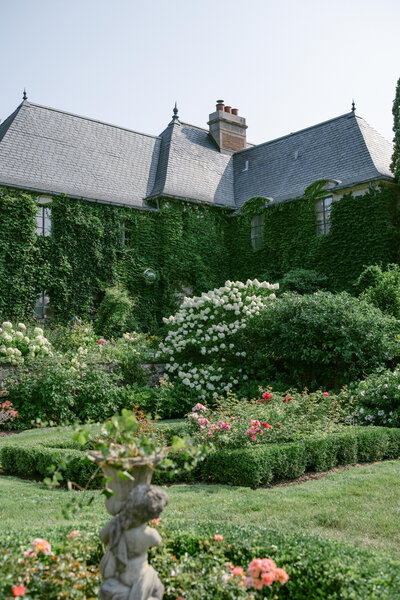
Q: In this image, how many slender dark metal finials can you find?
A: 3